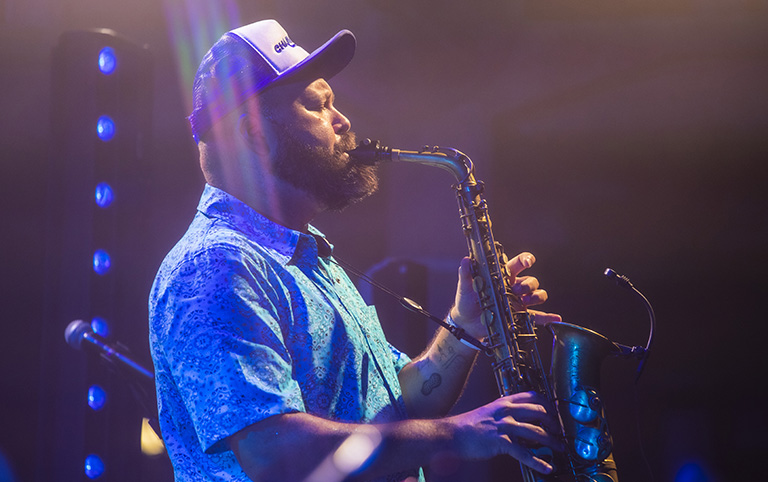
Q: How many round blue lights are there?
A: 7